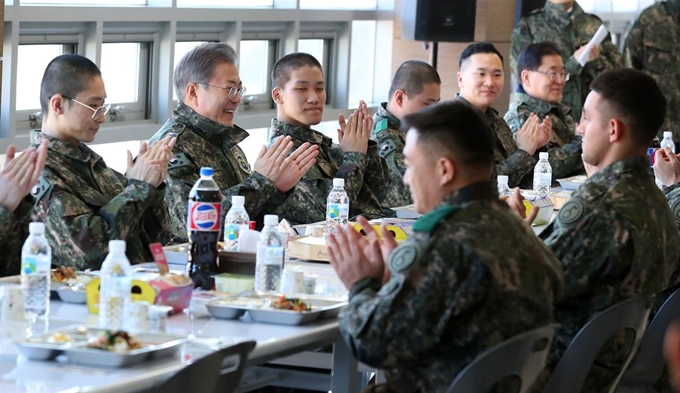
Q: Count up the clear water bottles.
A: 8